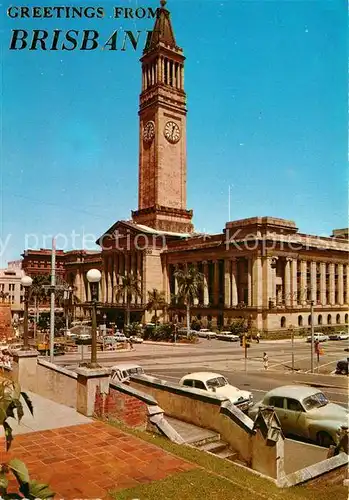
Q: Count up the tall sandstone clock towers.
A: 1